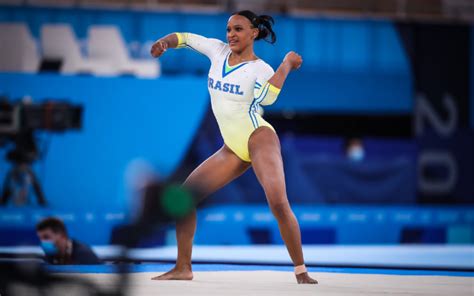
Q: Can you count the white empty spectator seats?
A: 3